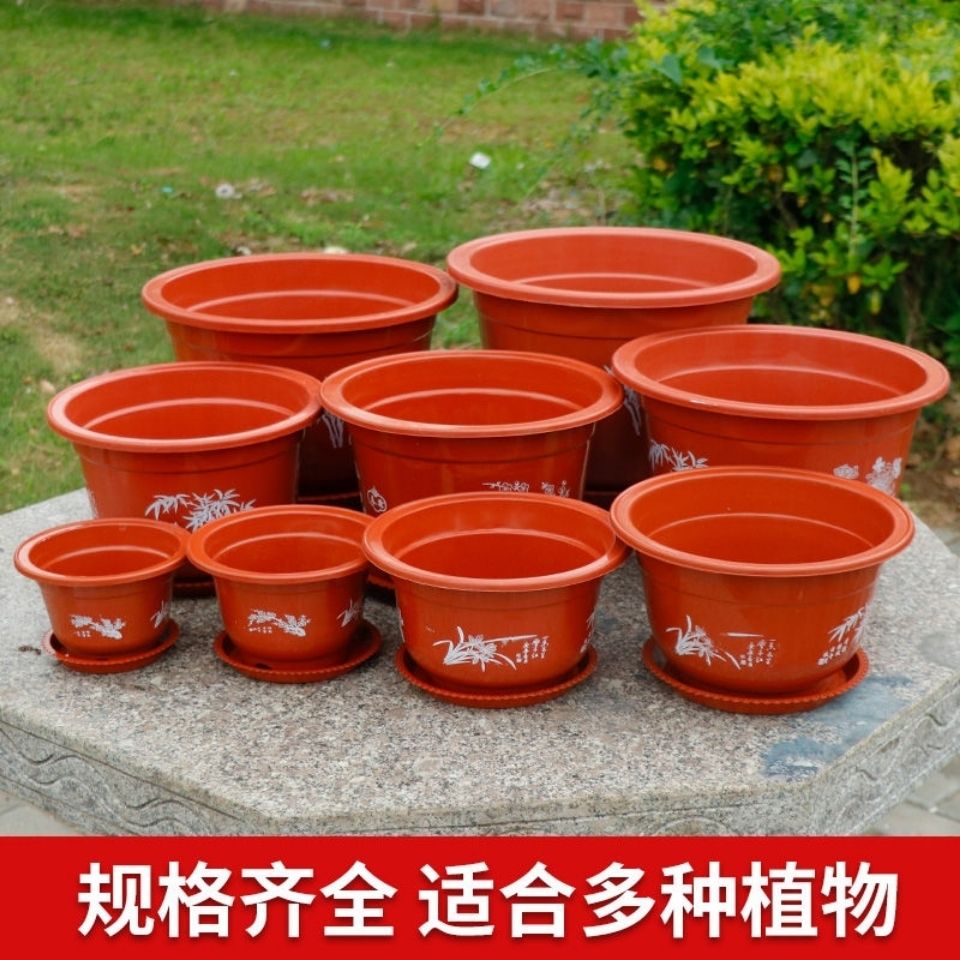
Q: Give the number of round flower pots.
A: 9